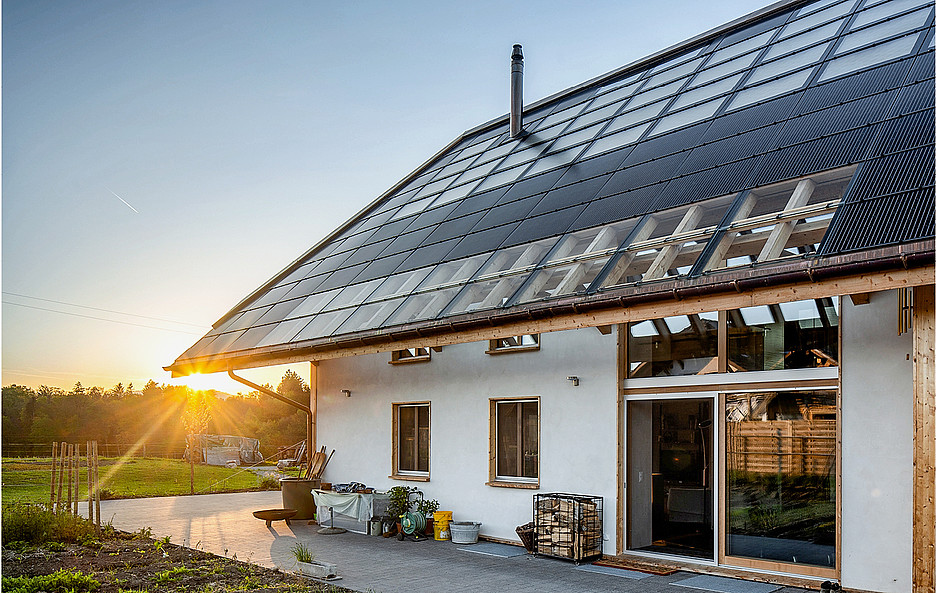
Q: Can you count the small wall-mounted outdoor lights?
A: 2